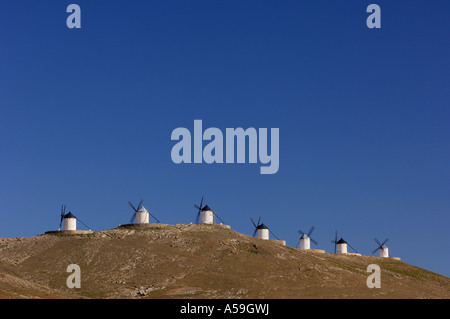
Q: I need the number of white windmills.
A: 7